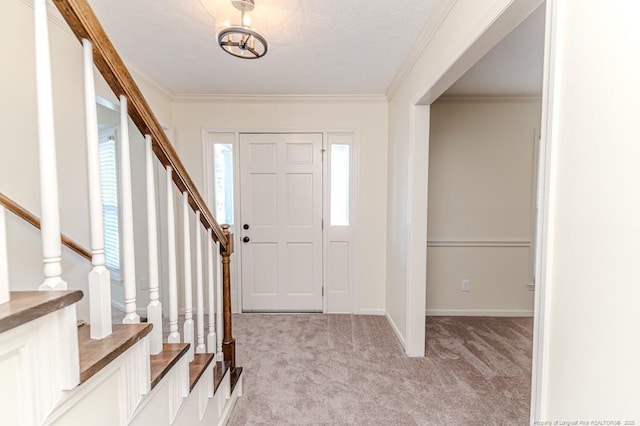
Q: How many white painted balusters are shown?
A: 10